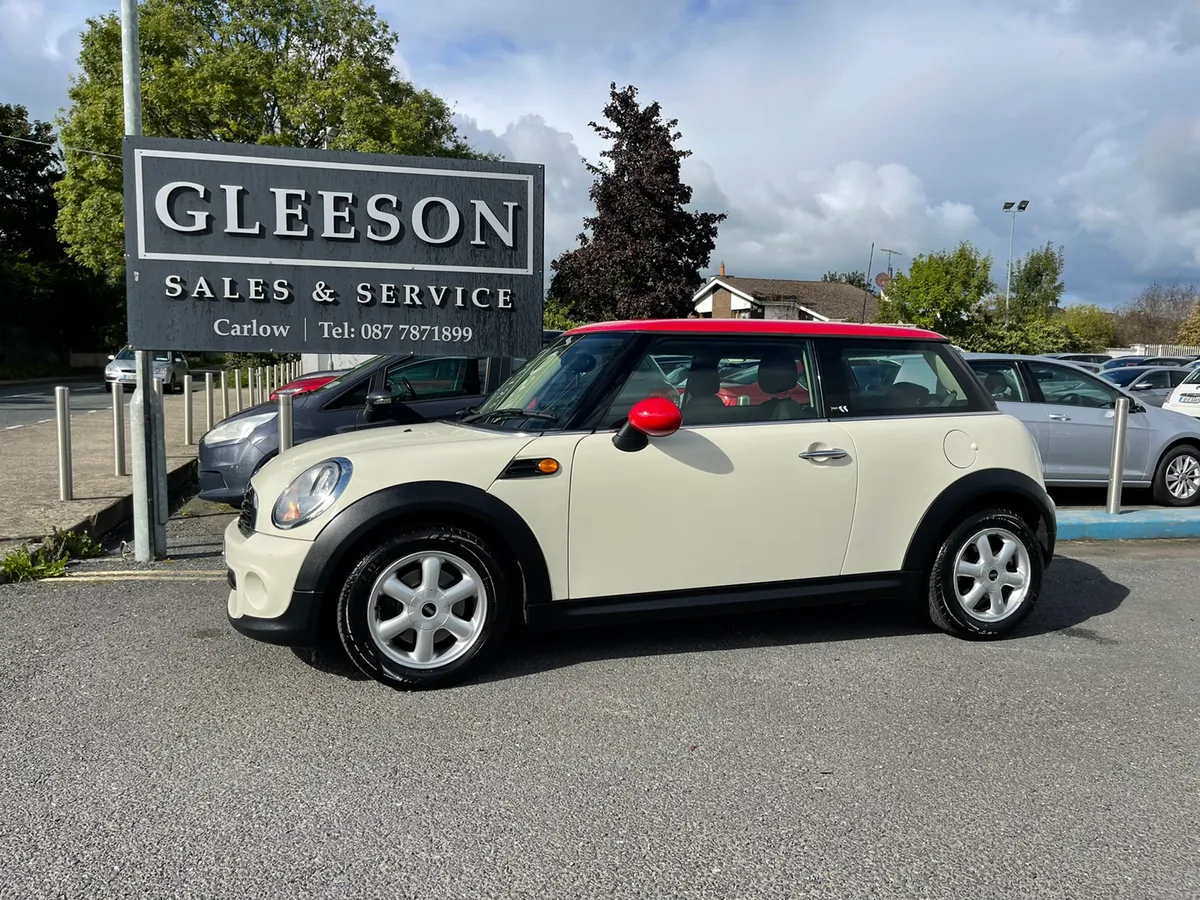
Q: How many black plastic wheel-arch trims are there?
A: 2